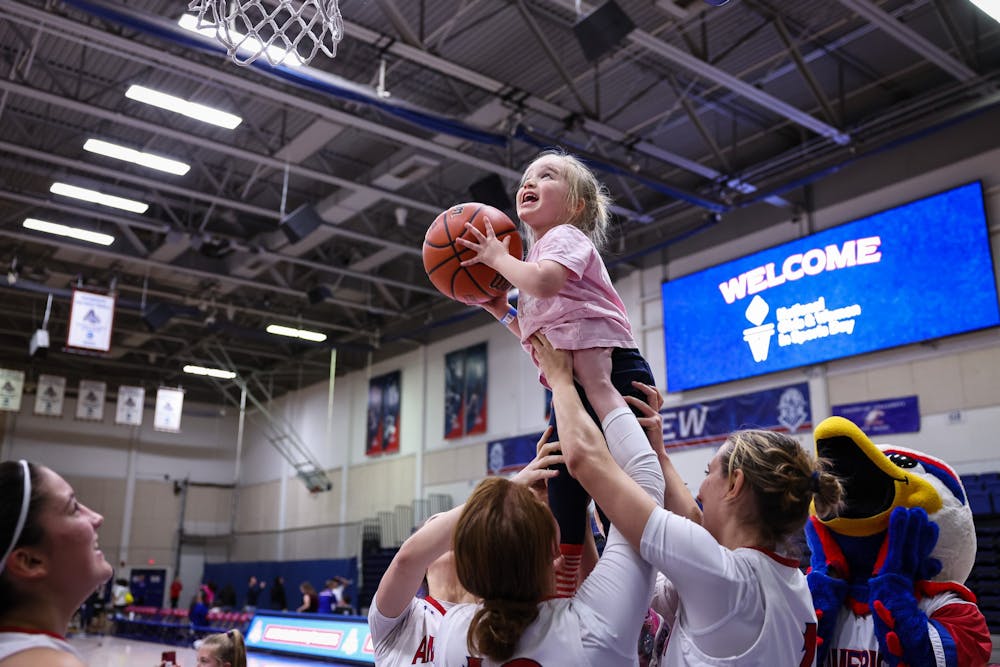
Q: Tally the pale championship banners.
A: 6